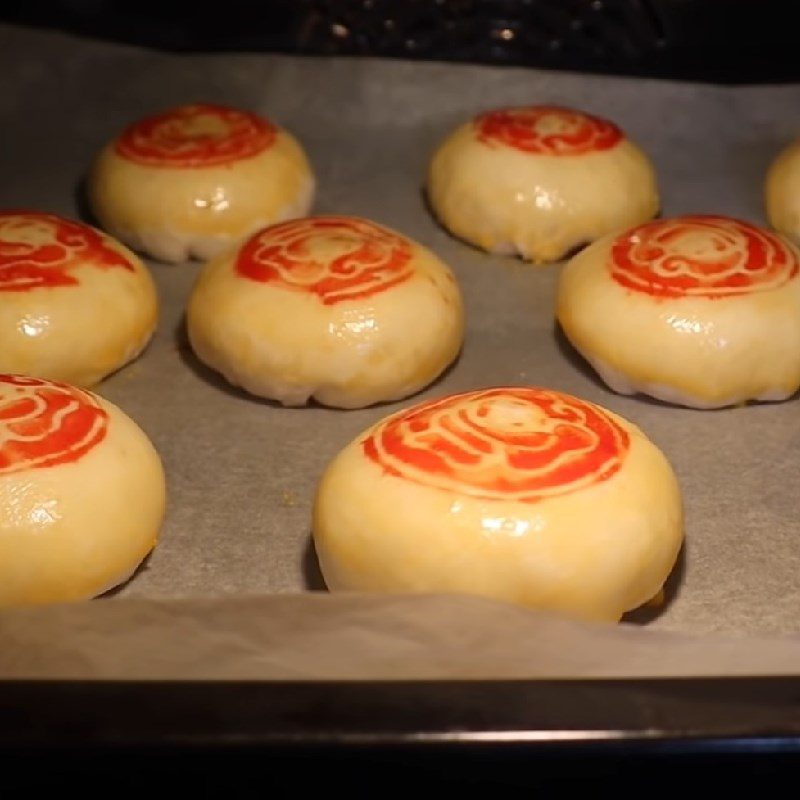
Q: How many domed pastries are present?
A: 8